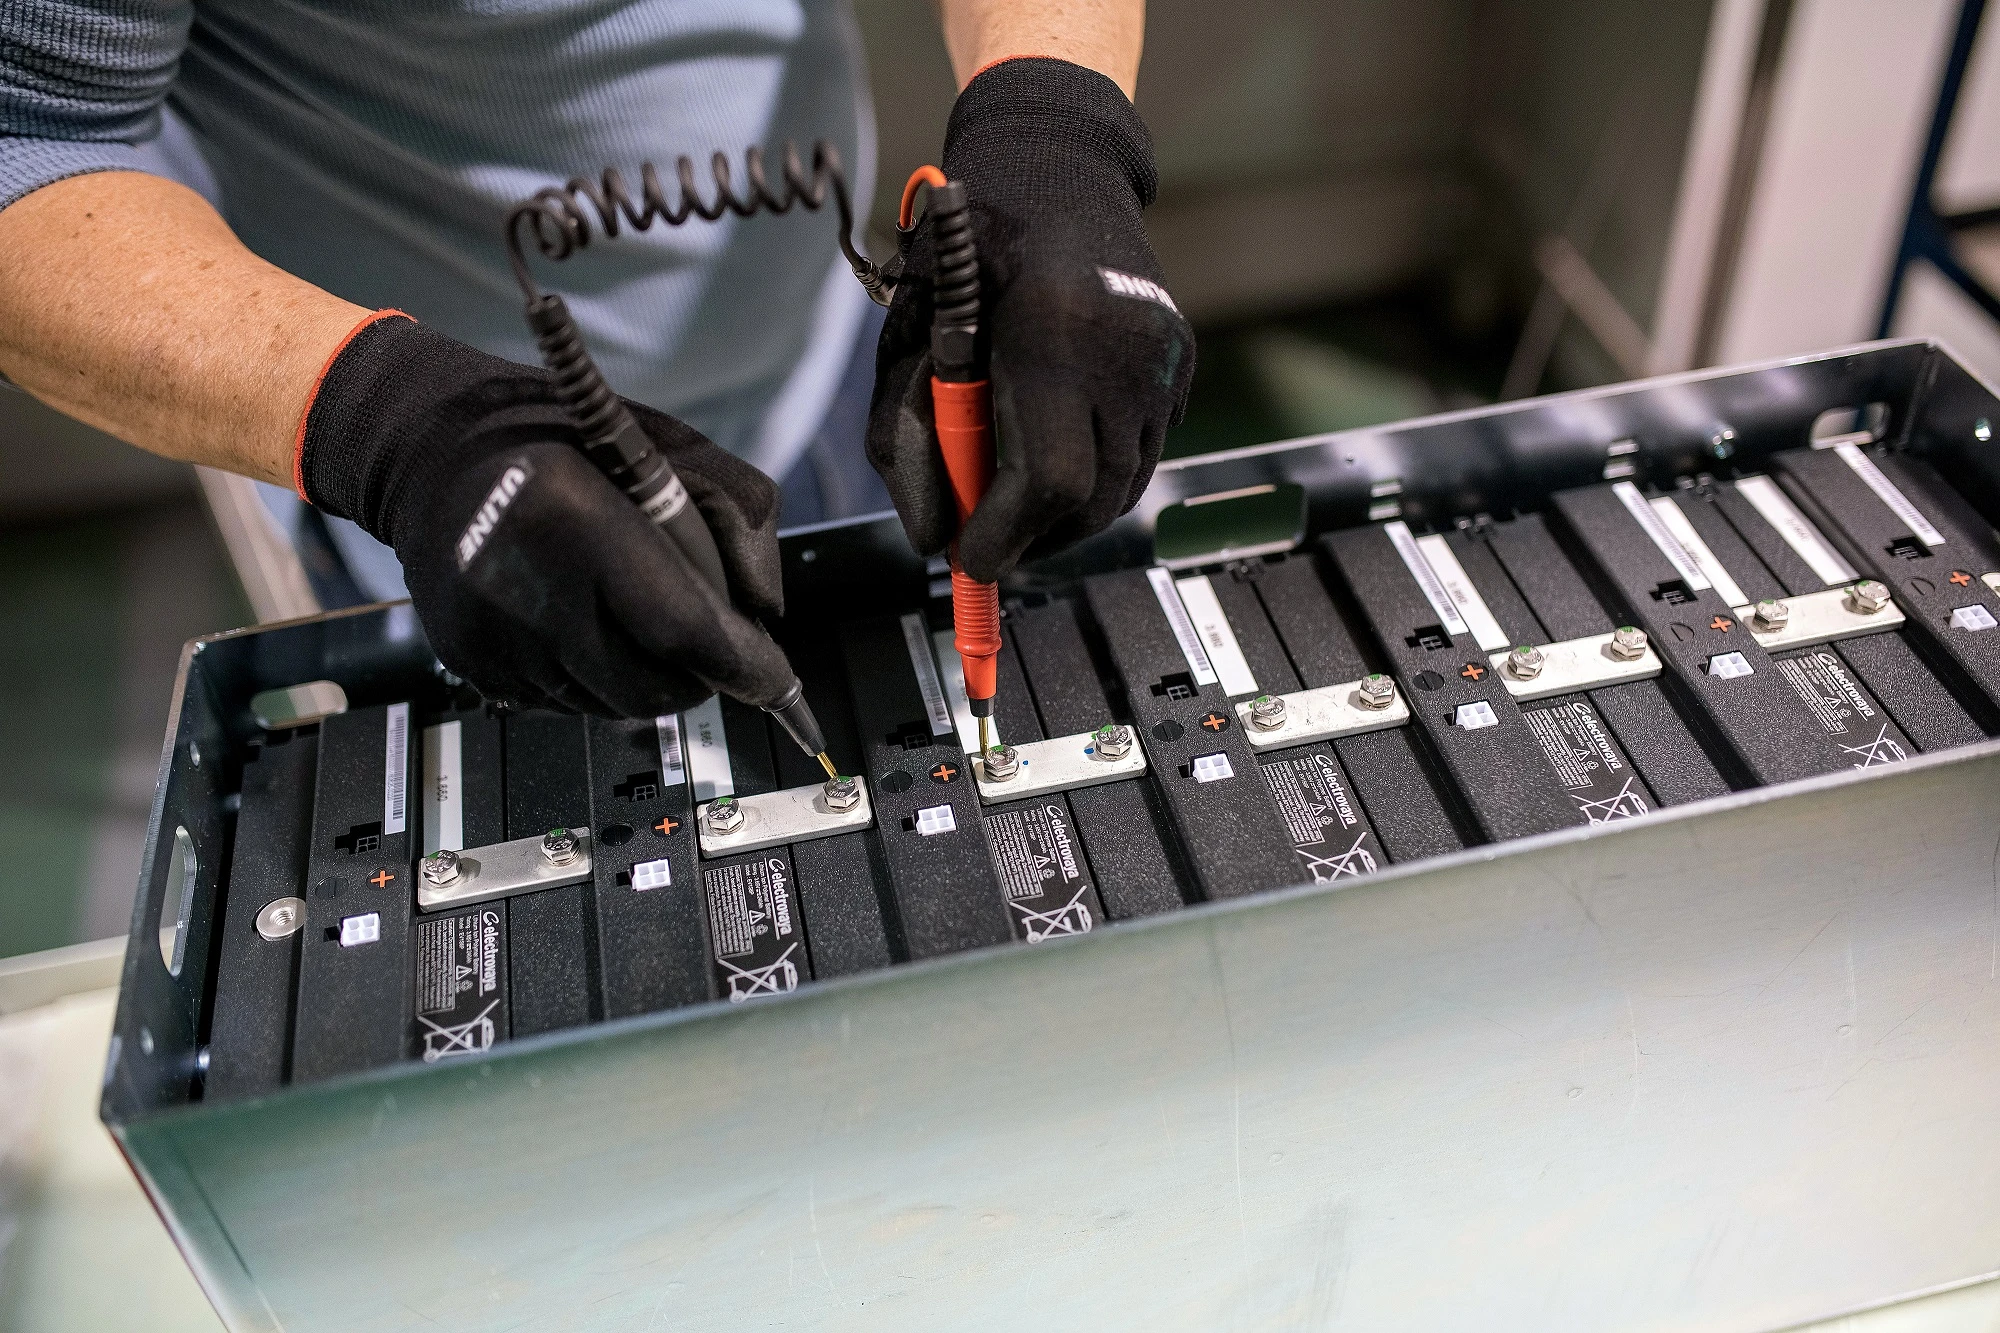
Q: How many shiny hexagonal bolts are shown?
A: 12